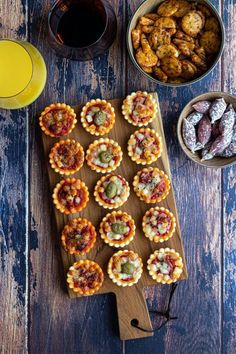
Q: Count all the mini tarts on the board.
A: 15